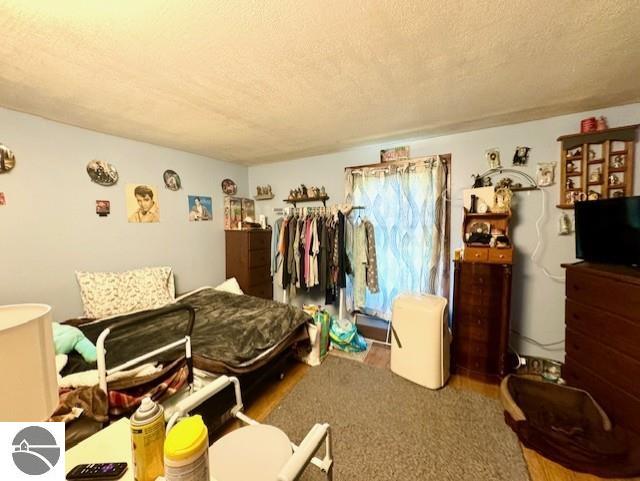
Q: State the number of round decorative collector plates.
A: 4